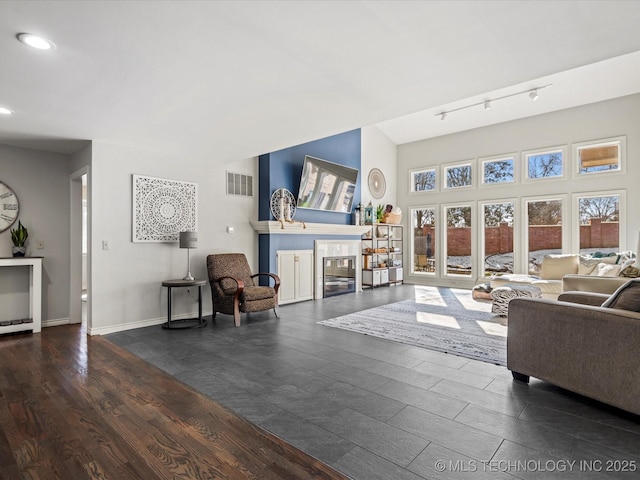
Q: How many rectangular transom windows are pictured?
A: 5